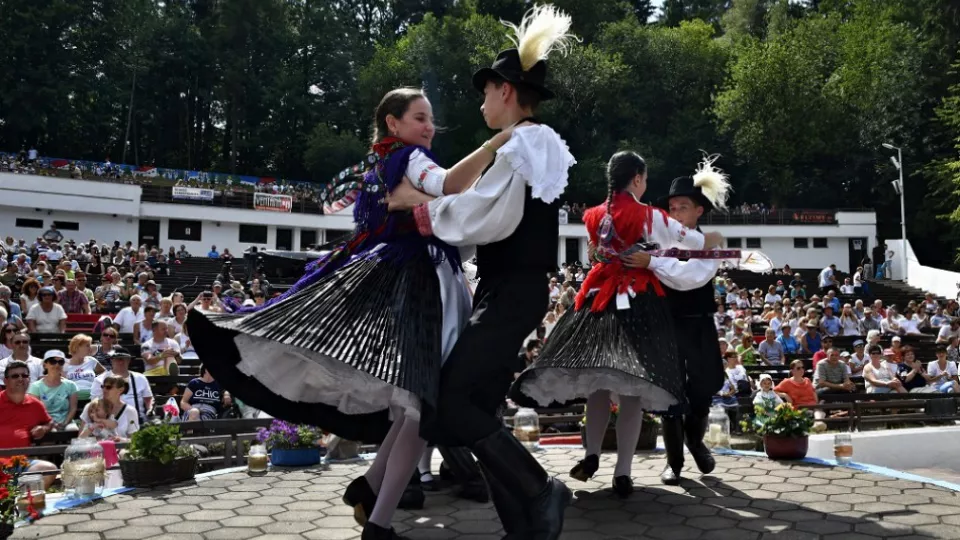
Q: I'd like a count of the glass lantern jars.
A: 6